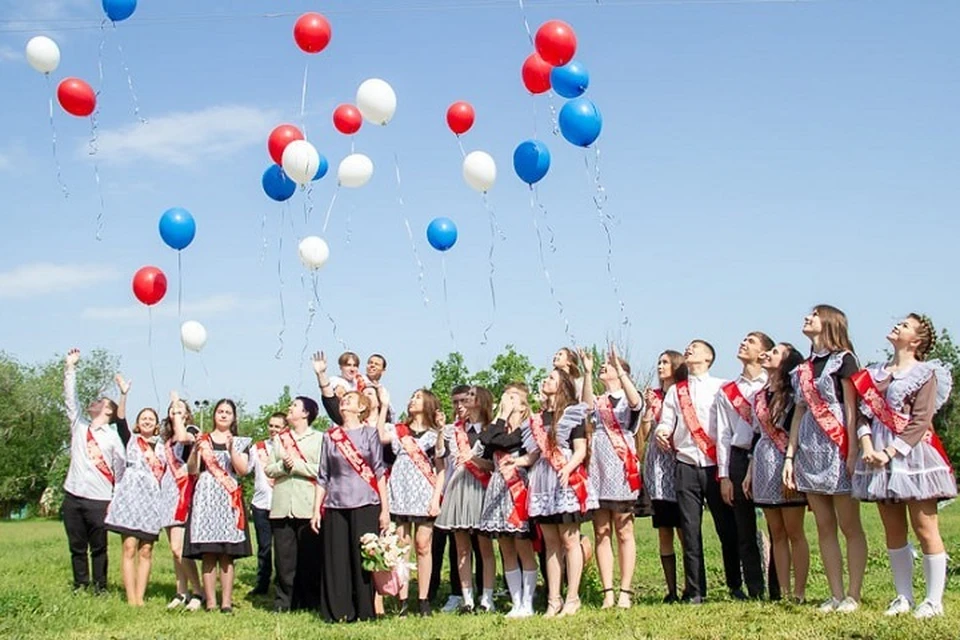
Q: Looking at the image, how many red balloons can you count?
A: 8